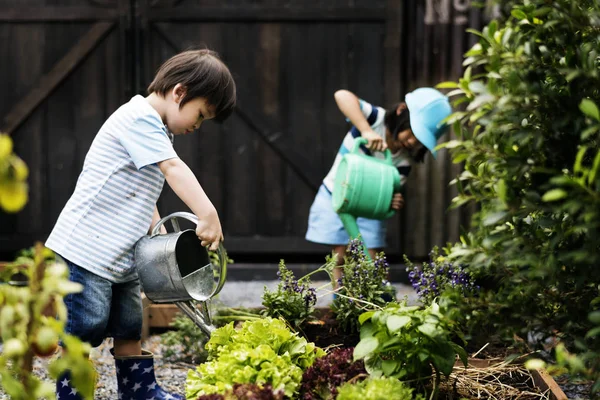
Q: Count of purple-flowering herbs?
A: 3